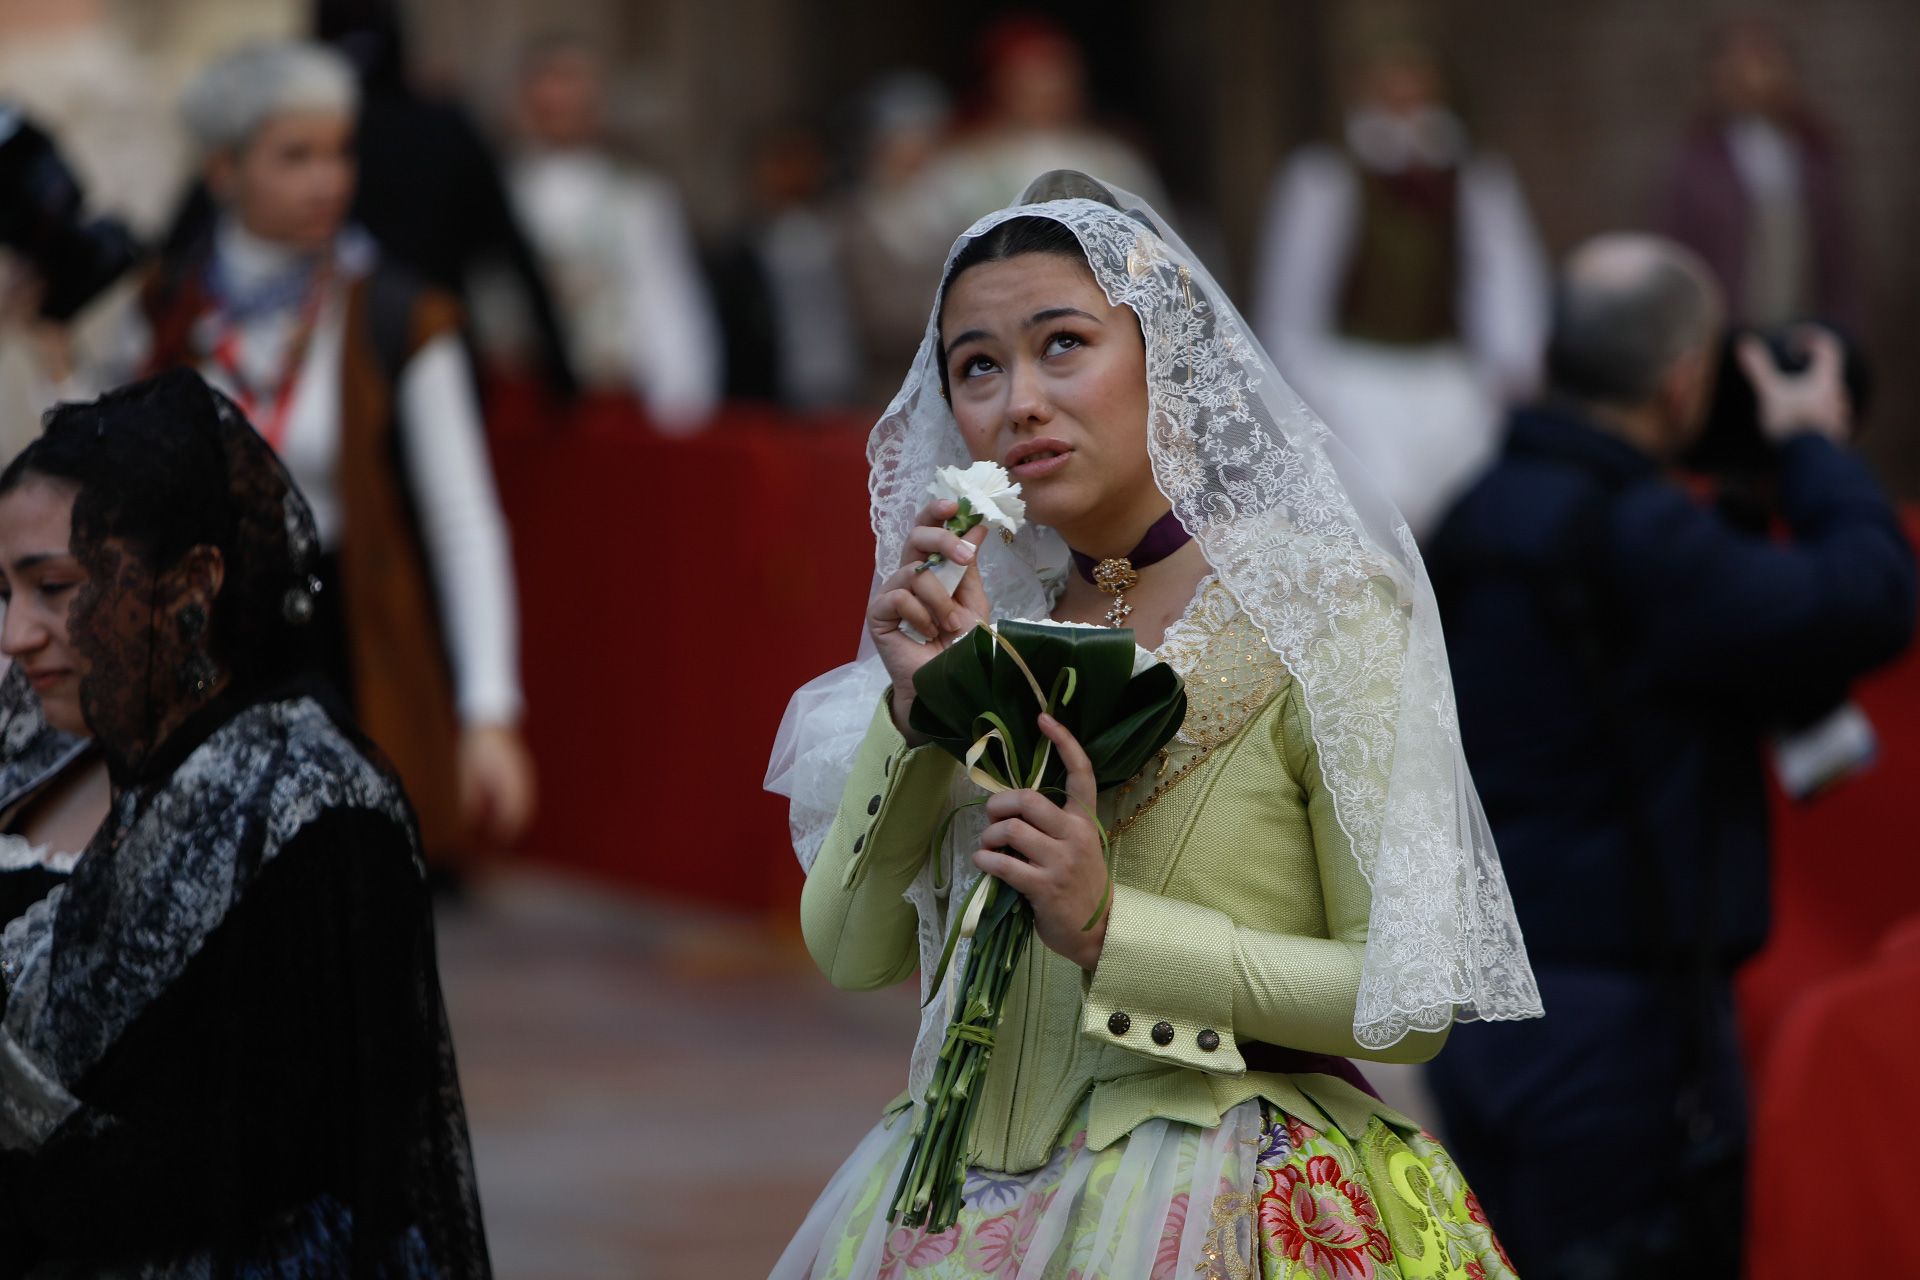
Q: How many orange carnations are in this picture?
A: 0